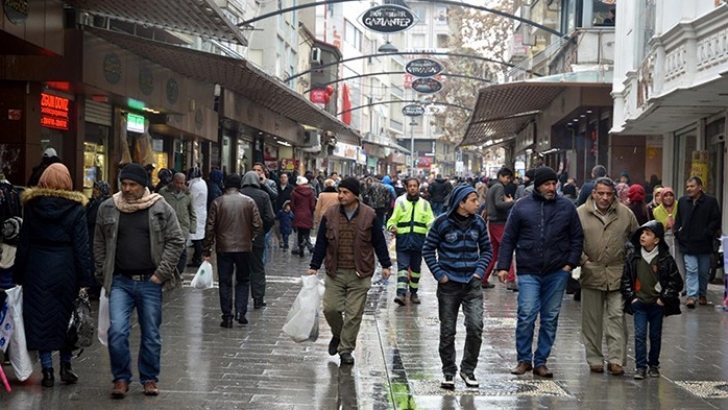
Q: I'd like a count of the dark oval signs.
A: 4